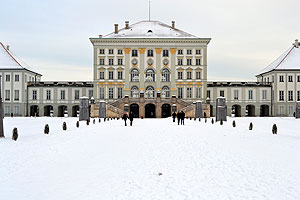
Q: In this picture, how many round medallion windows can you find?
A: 3